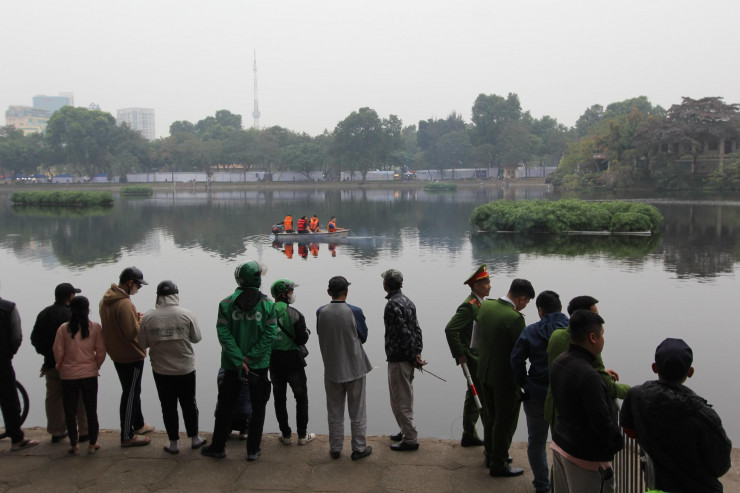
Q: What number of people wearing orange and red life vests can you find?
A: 4